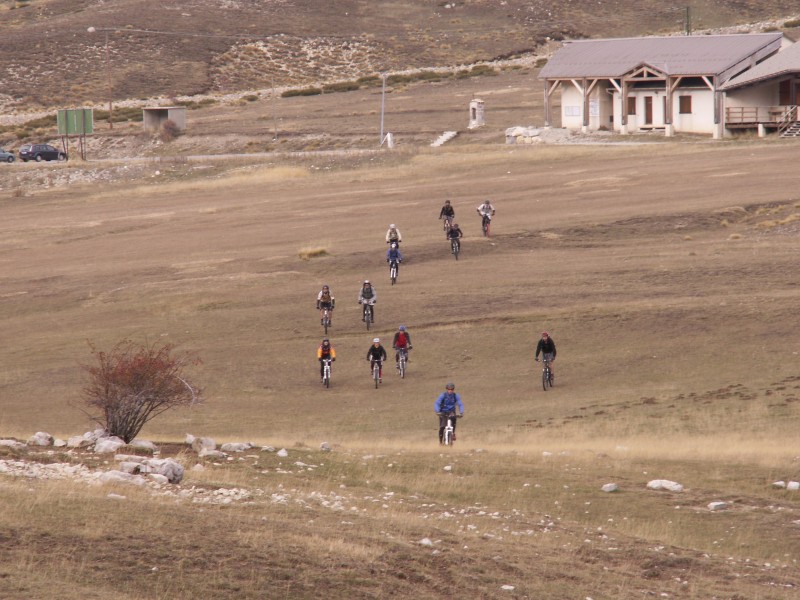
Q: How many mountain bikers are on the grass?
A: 12